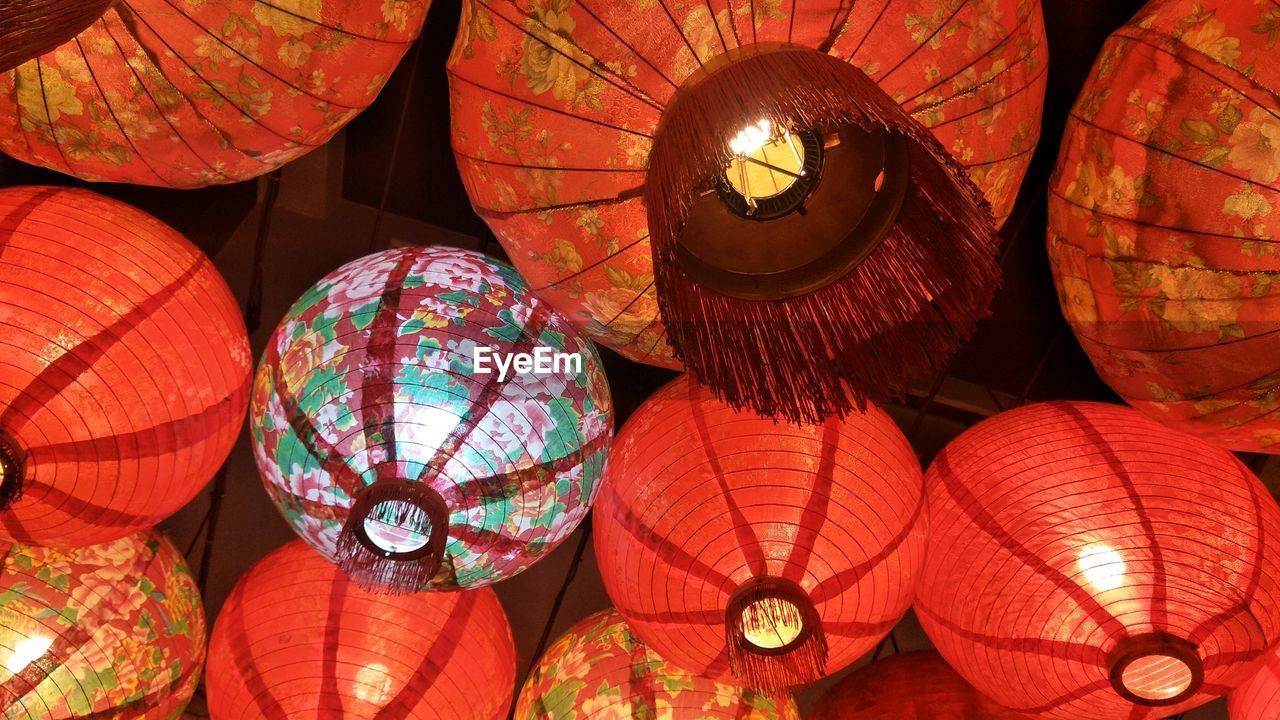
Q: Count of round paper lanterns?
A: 12